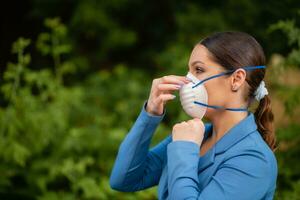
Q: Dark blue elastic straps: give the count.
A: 2